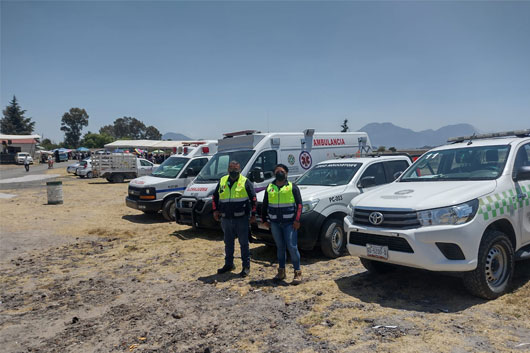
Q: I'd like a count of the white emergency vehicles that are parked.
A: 4